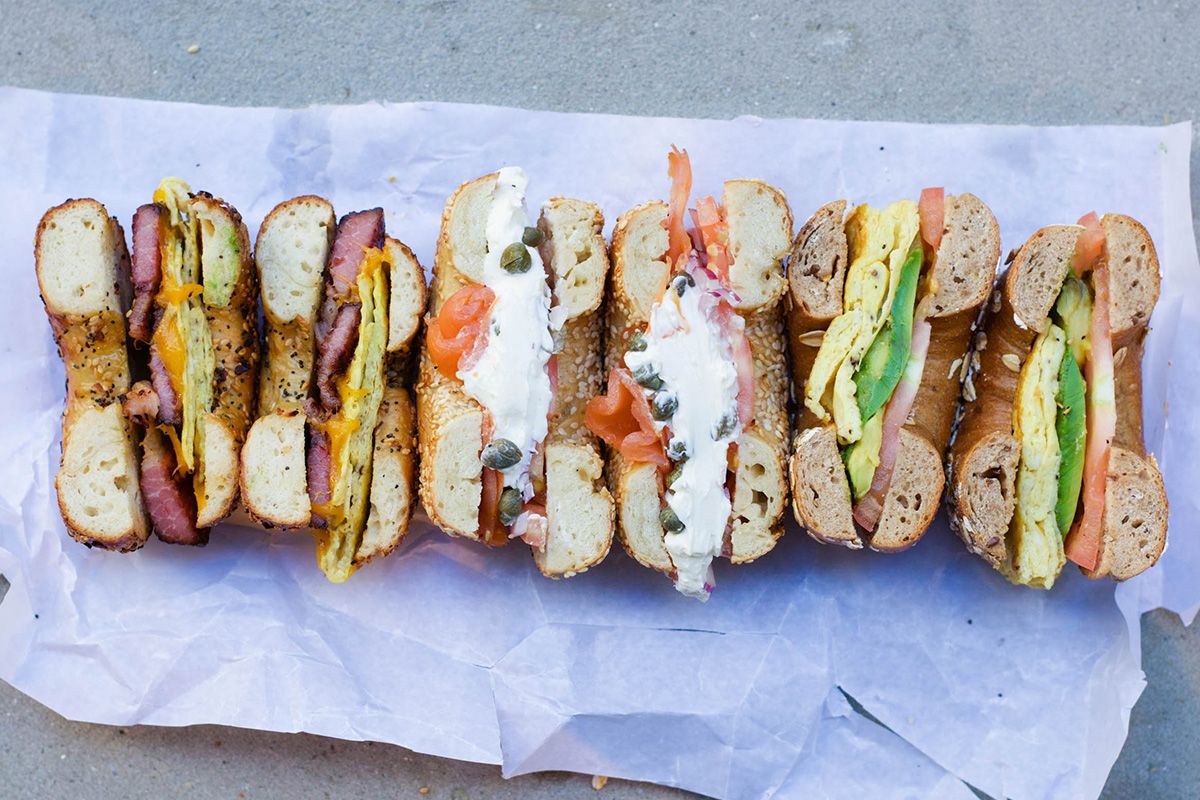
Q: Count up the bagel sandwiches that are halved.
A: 3